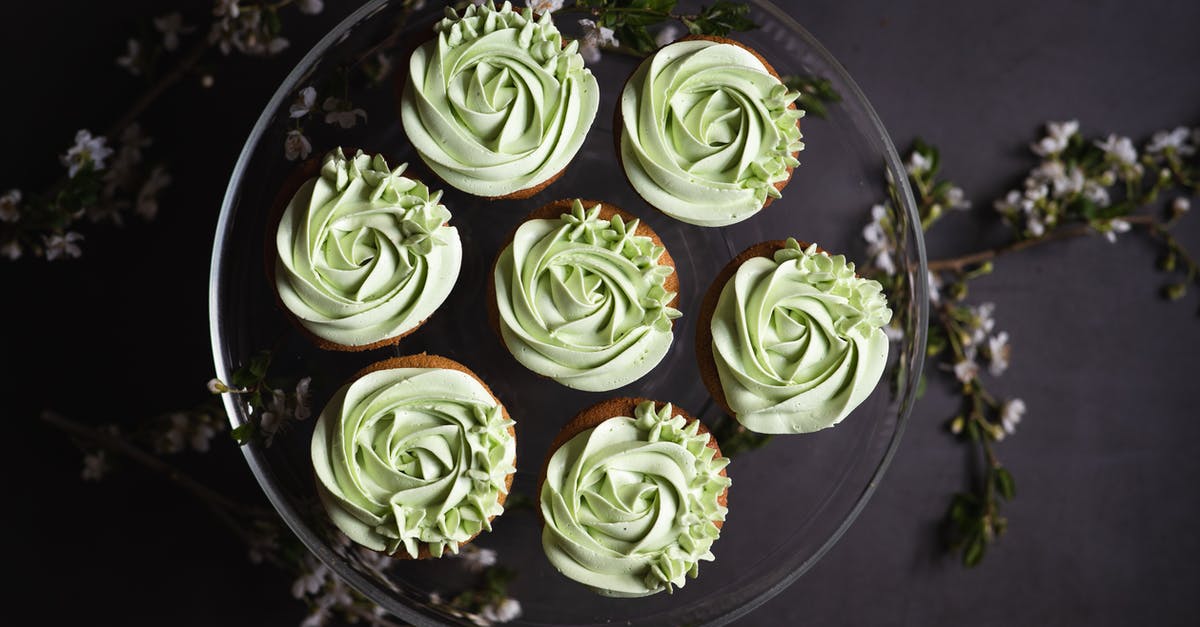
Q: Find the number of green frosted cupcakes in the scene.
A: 7